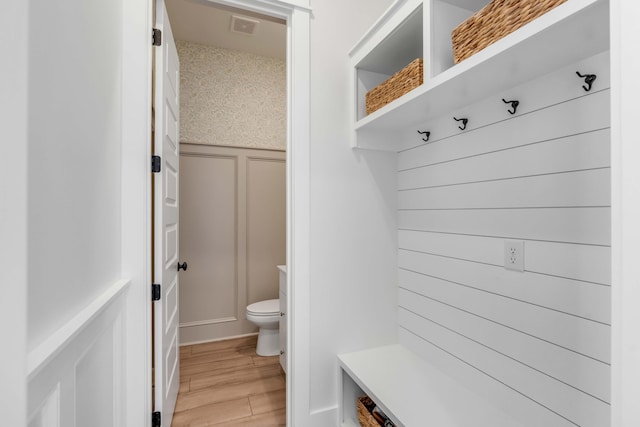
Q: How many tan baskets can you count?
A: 3